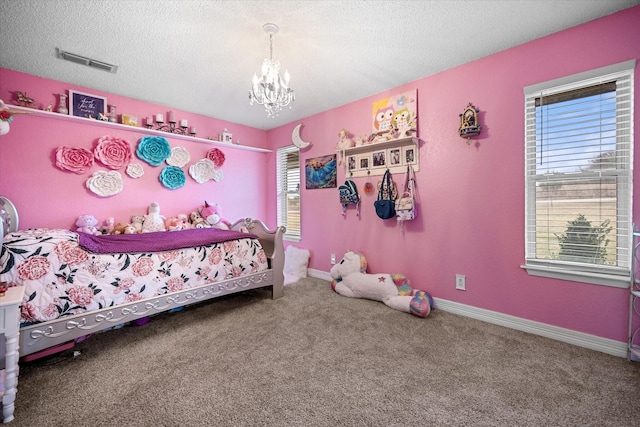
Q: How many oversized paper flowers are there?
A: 10